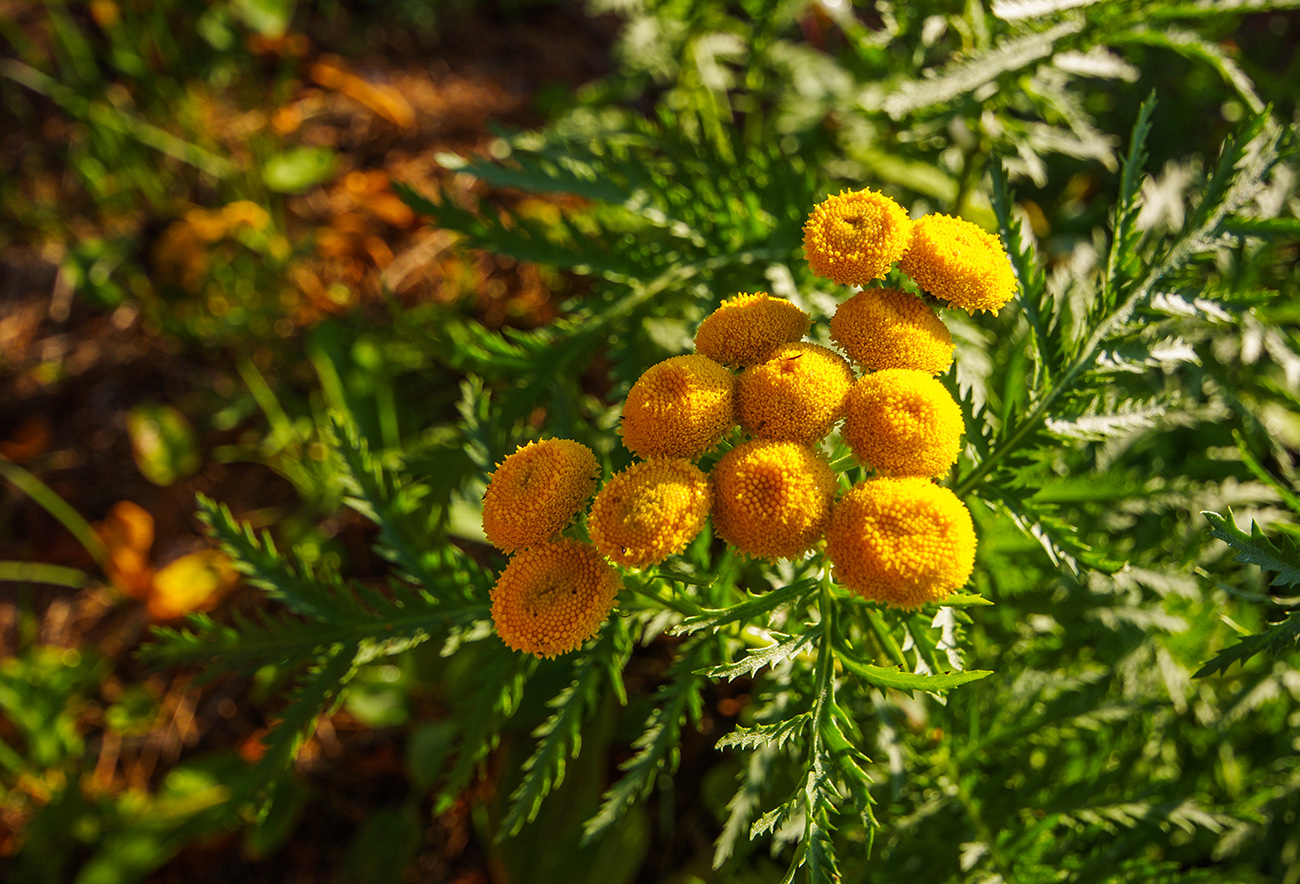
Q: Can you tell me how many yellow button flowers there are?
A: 12